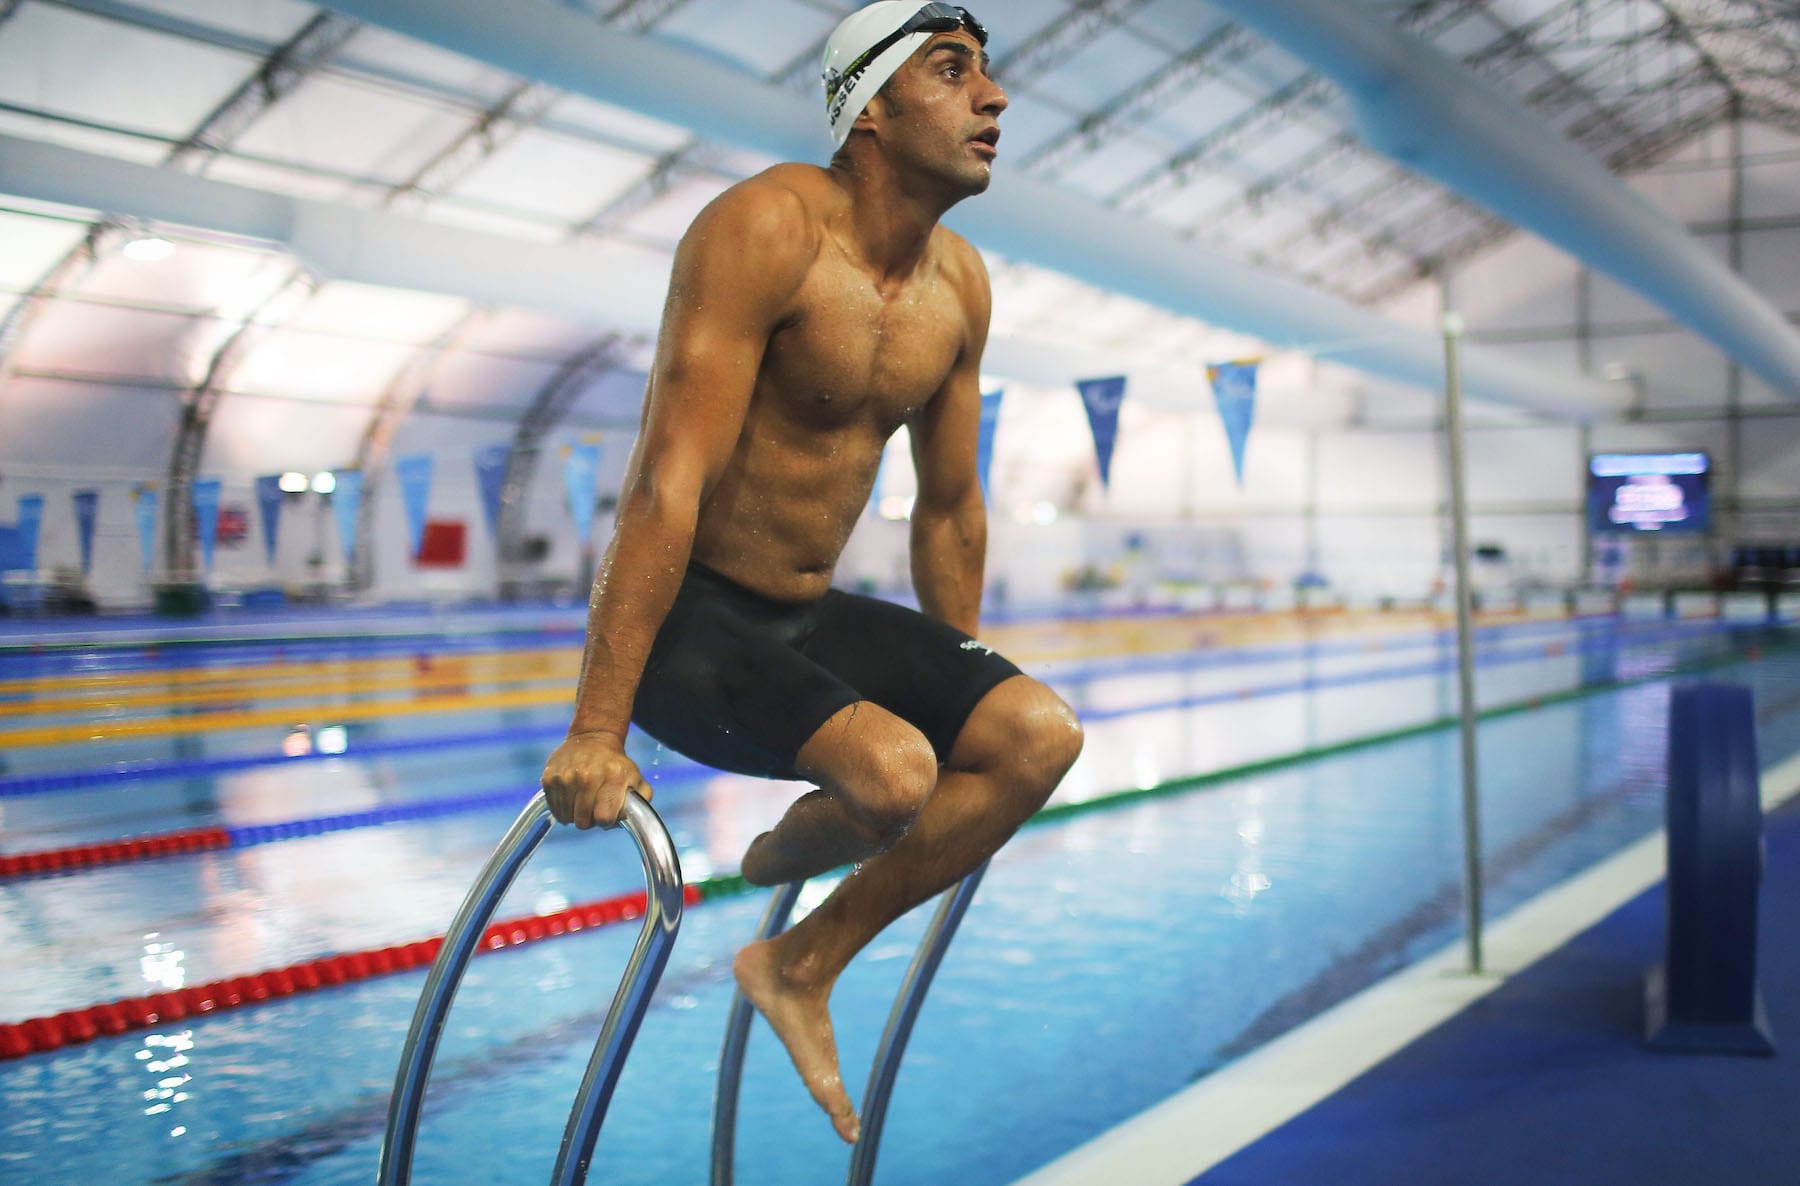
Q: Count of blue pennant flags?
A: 13